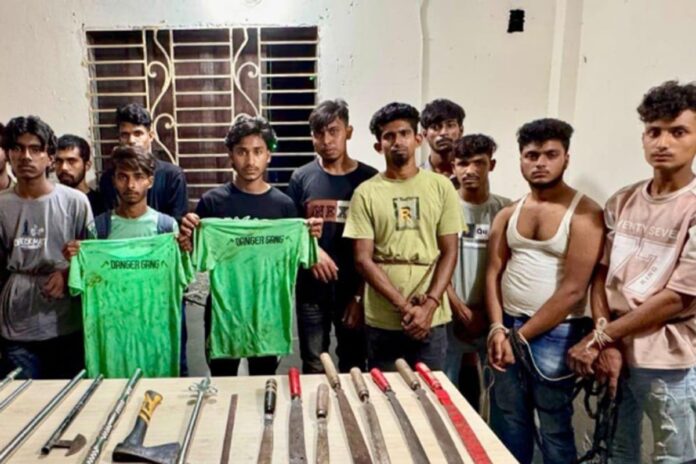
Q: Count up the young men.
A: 12